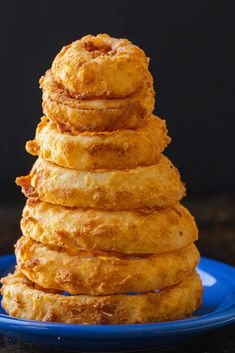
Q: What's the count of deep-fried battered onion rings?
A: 7